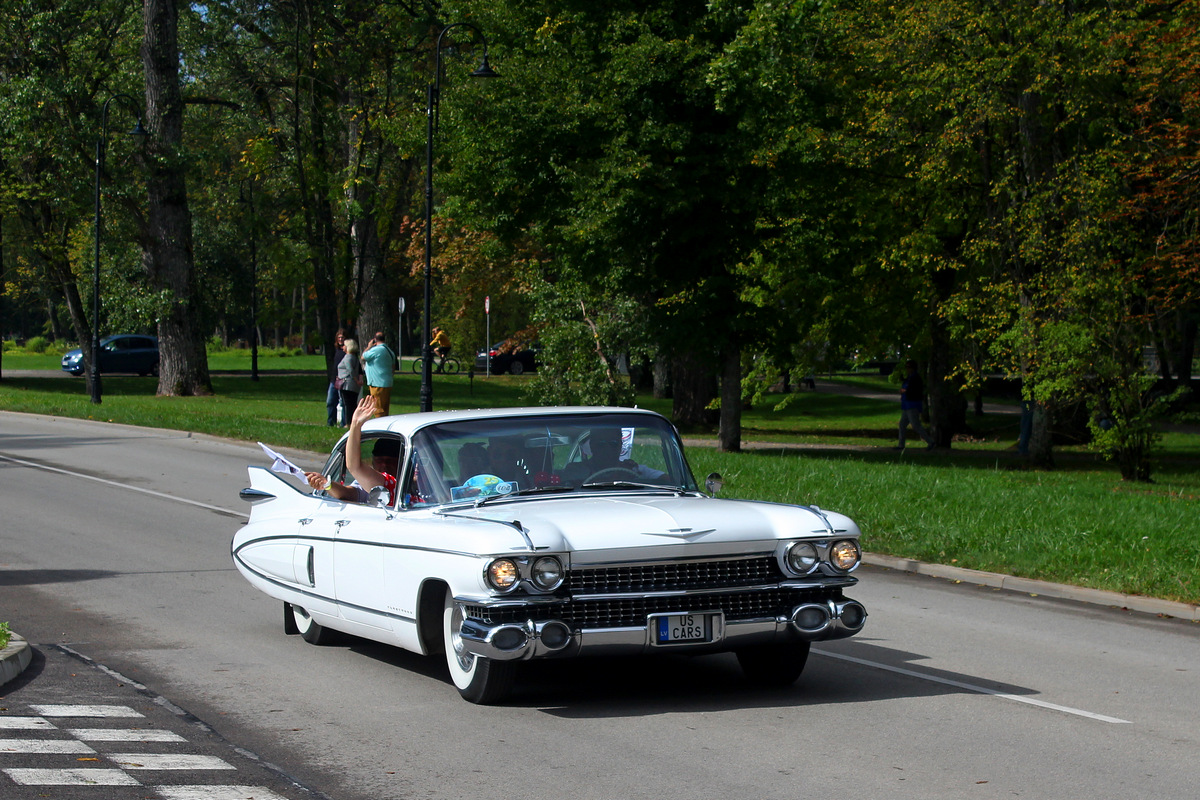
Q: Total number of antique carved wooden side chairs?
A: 0